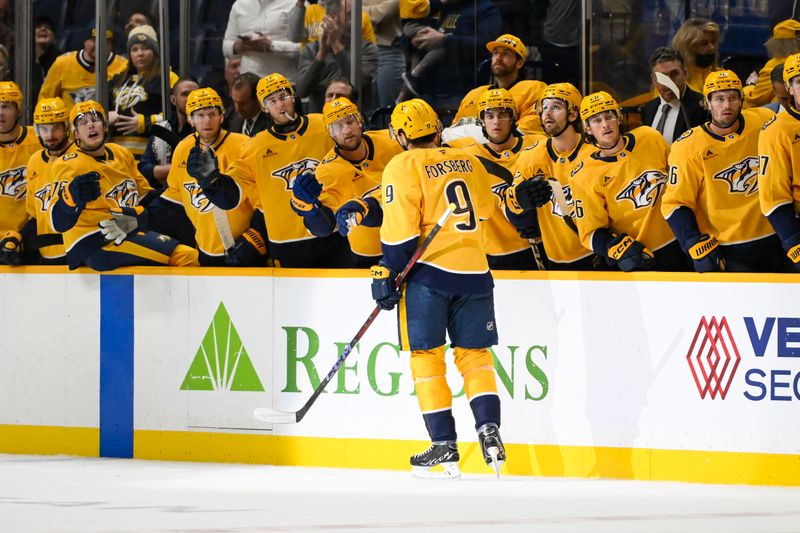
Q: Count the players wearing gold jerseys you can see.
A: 13